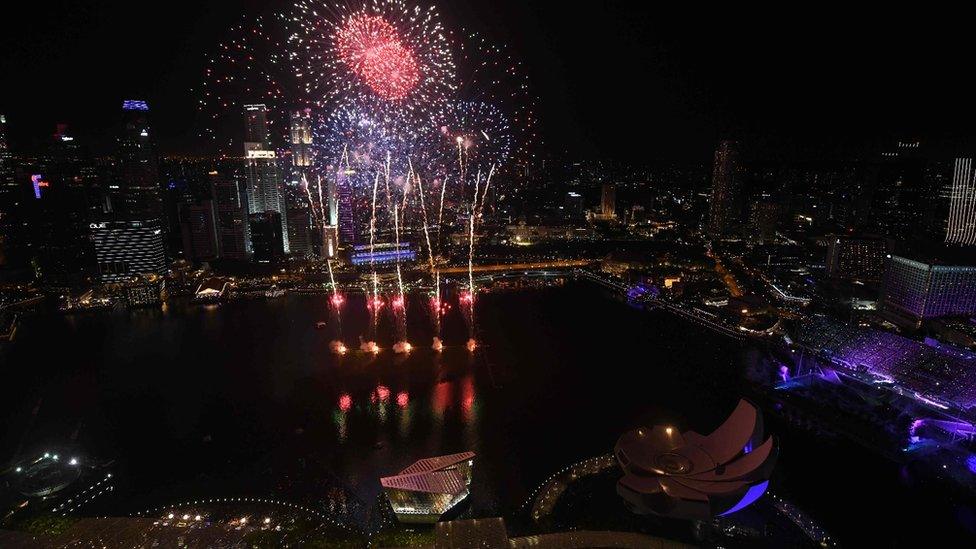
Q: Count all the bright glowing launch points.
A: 5